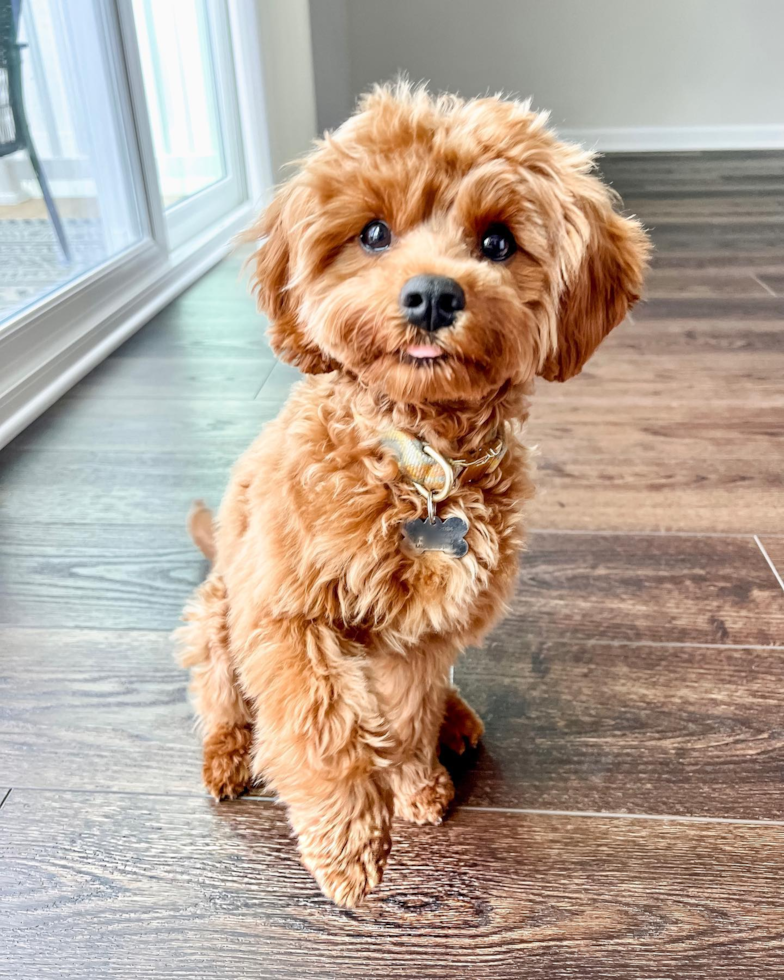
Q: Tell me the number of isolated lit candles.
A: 0